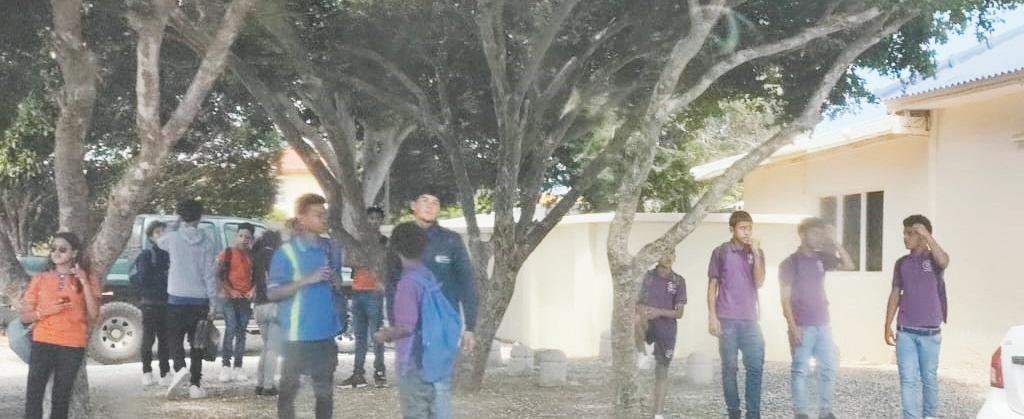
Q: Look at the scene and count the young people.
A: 13